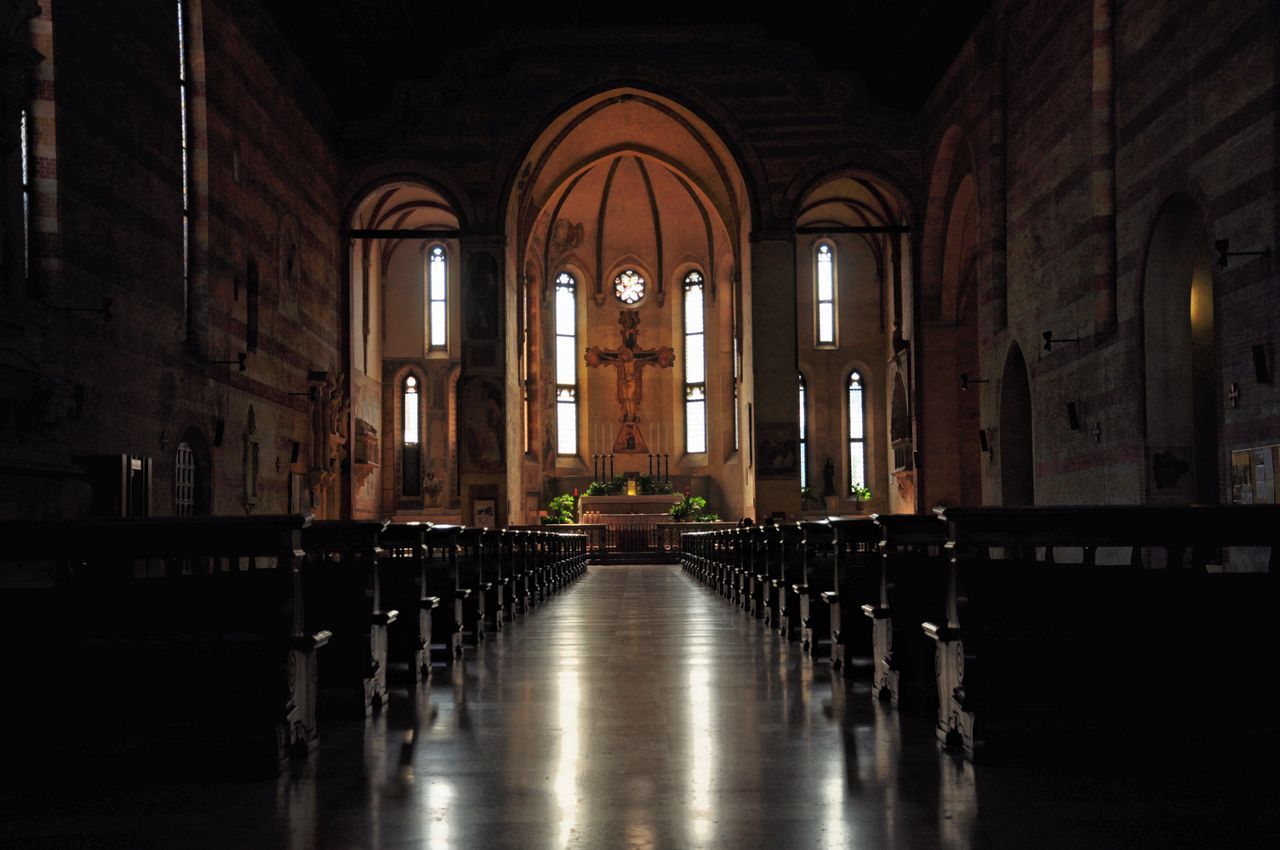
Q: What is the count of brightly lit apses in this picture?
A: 3